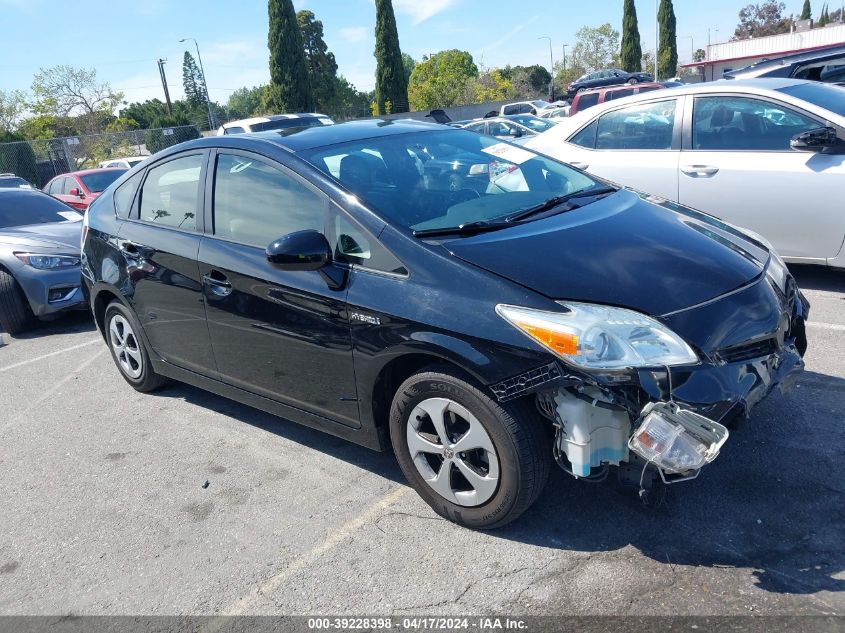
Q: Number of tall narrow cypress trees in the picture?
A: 4